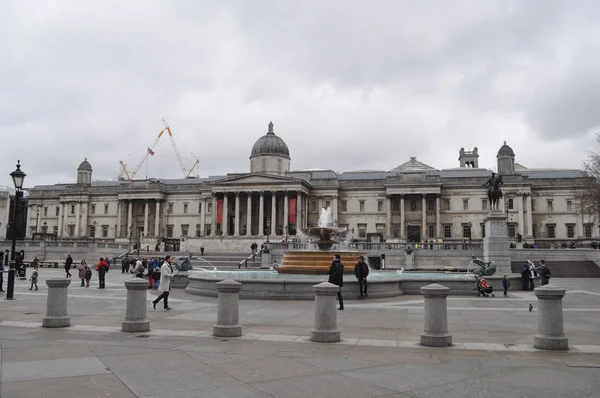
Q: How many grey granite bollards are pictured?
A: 6